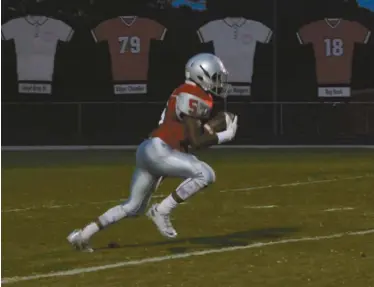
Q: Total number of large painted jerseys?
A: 4